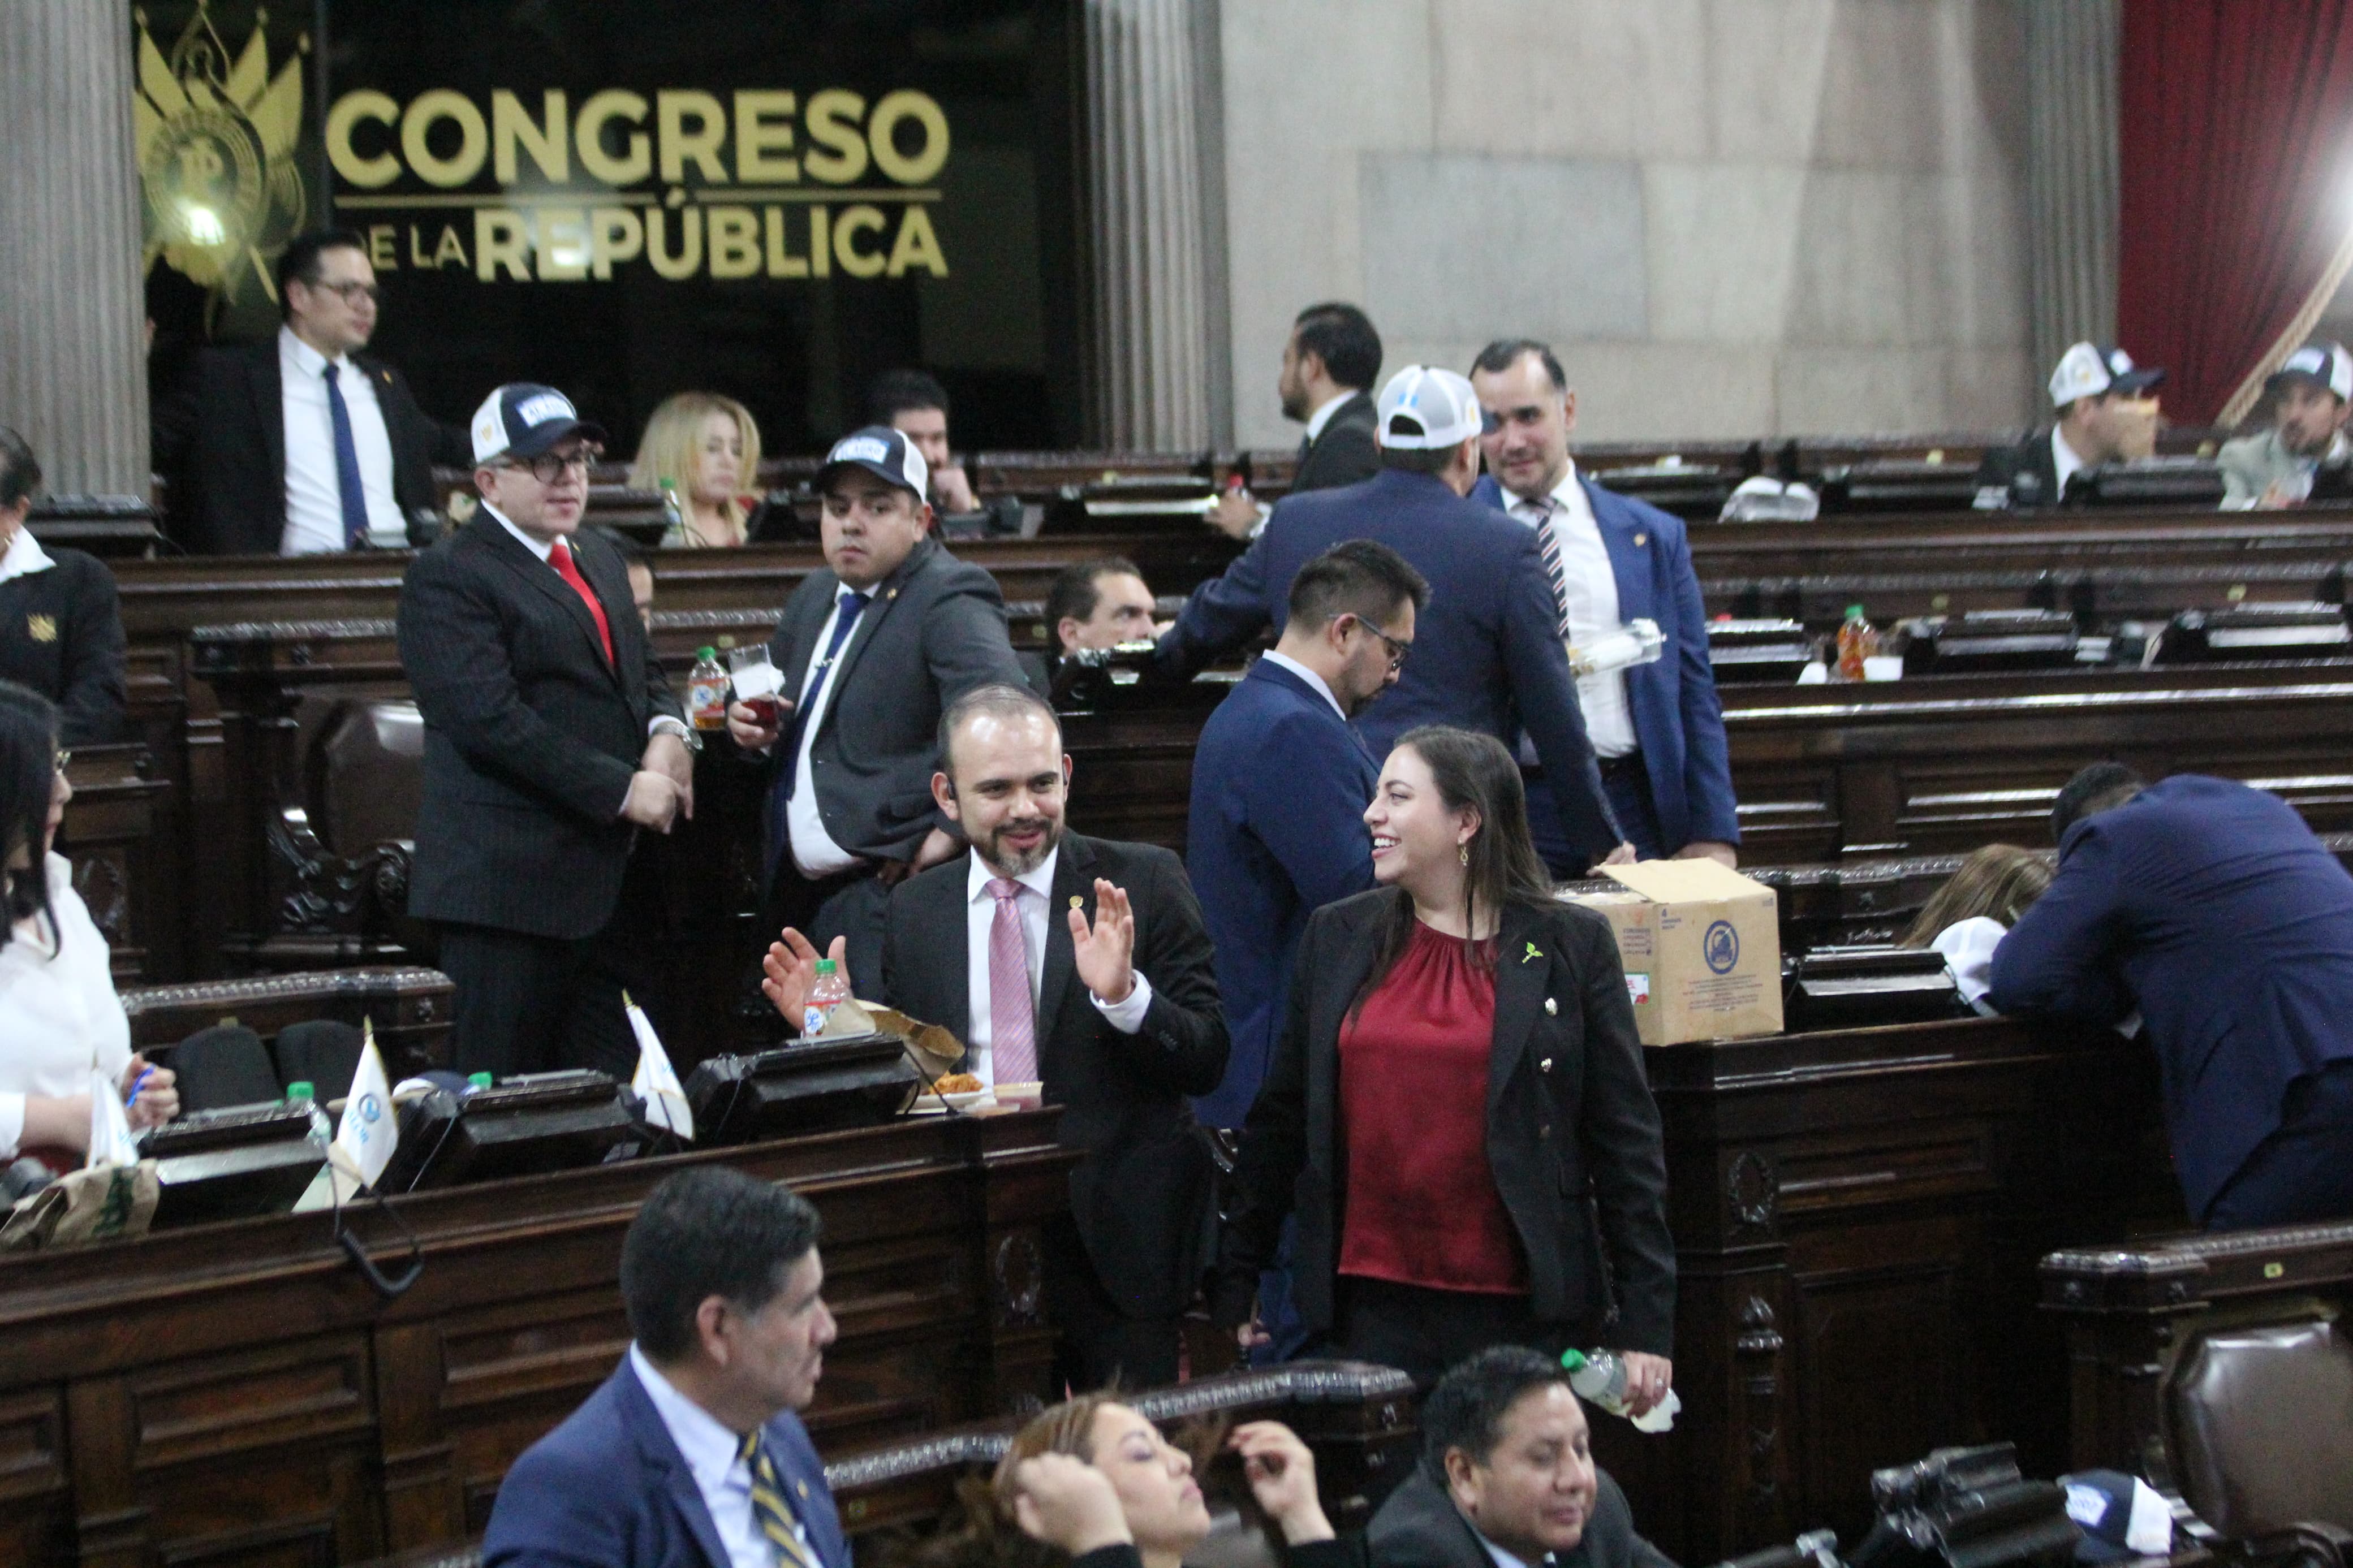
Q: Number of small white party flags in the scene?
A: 3